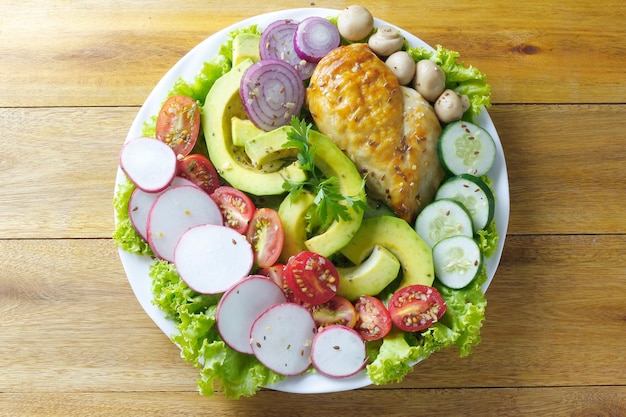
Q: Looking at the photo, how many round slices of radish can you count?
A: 7